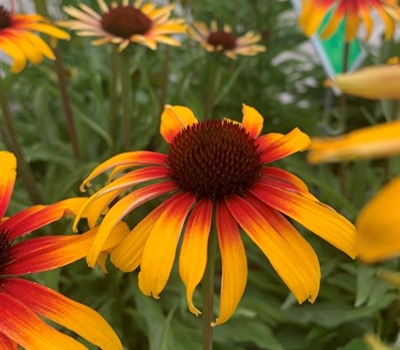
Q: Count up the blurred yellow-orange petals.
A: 3